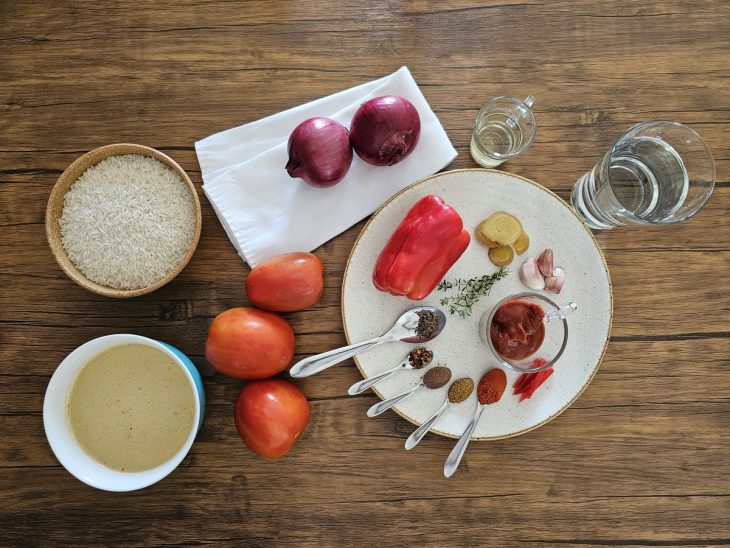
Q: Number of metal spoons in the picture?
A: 5